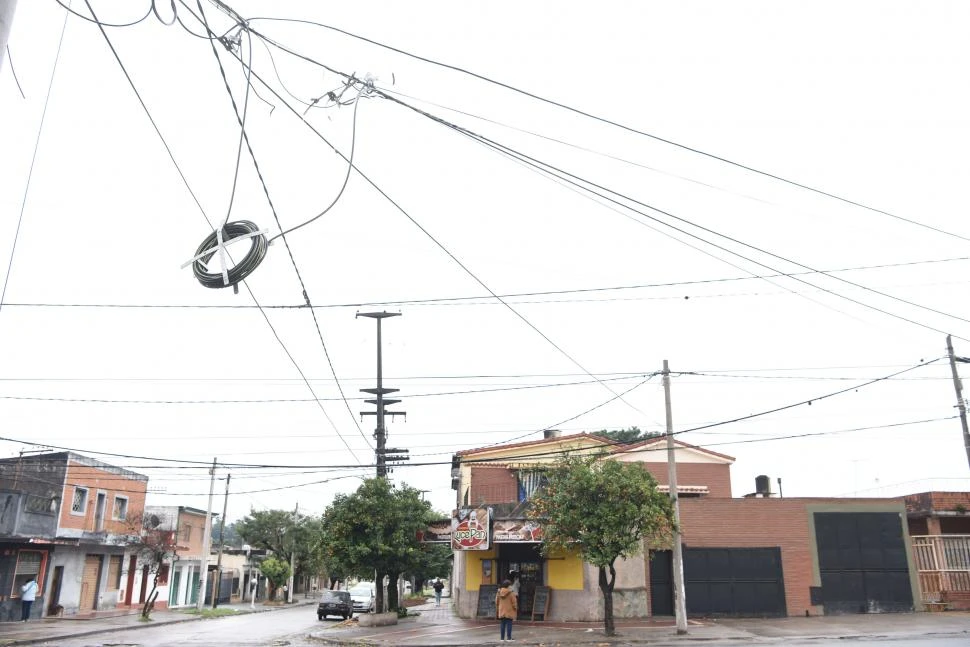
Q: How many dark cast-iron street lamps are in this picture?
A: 0